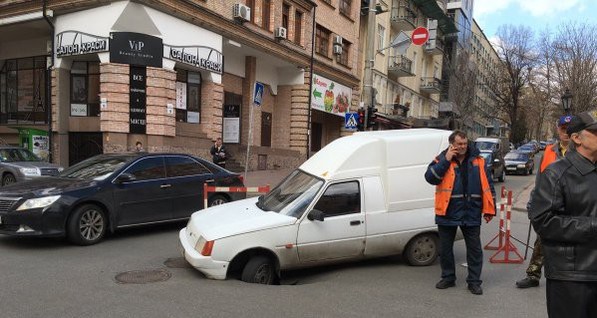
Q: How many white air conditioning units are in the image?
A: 4